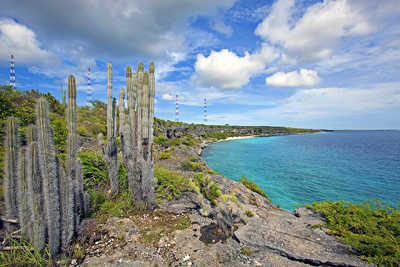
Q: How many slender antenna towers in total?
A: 4